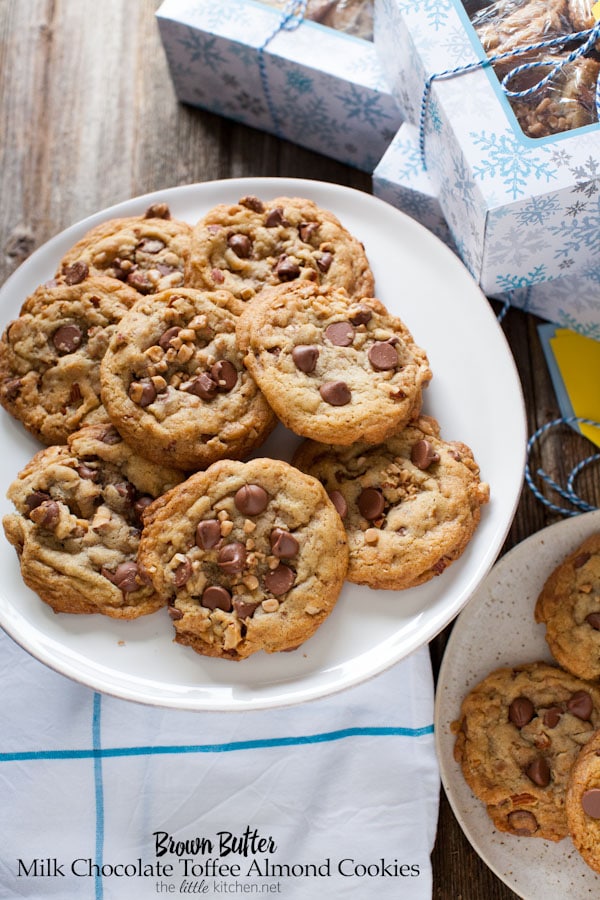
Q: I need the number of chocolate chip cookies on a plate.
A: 11